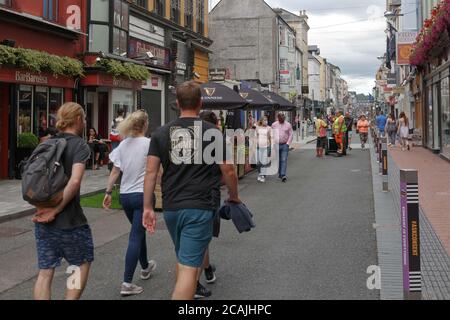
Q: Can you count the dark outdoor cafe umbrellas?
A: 3